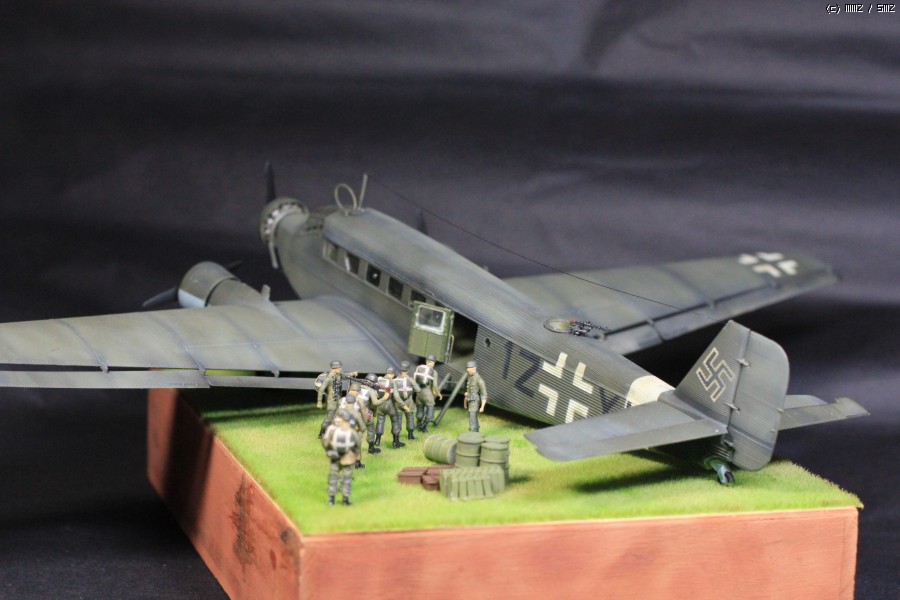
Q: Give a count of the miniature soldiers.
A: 9